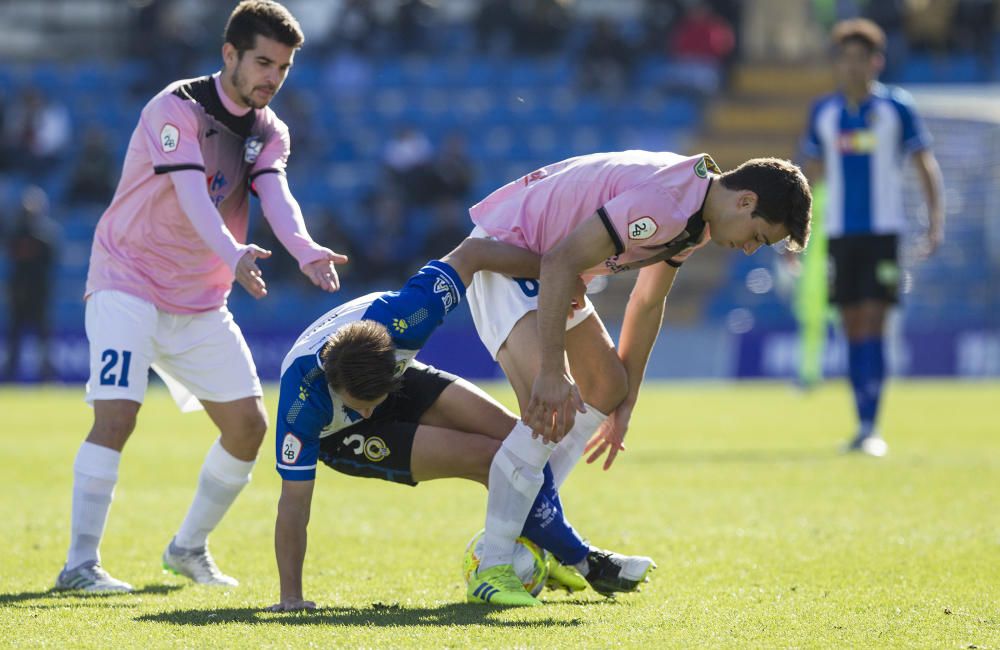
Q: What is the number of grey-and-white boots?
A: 2